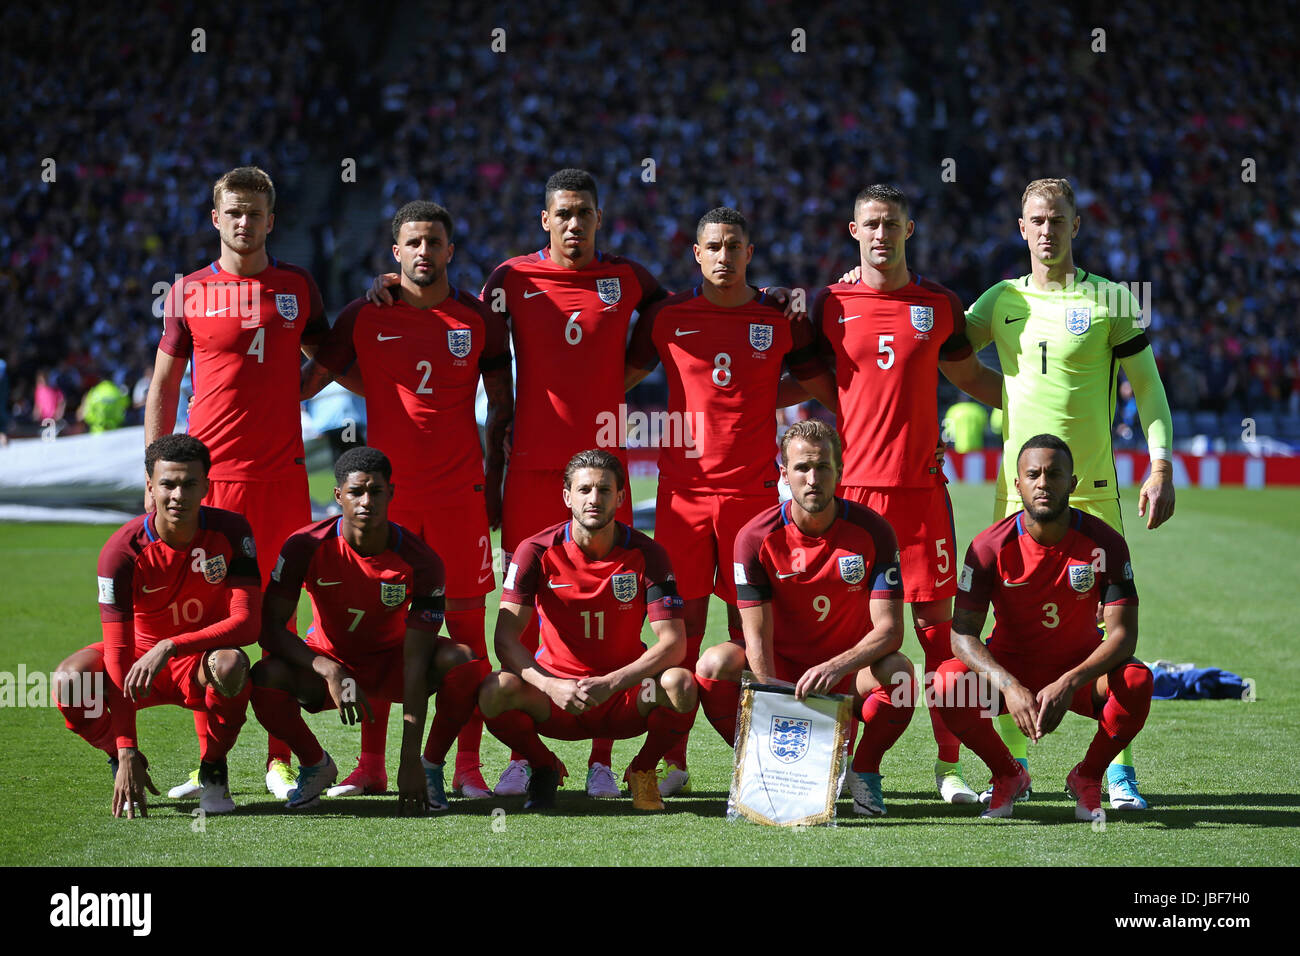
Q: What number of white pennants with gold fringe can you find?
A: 1